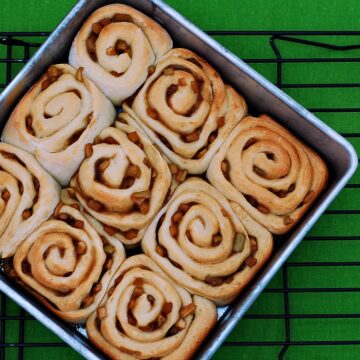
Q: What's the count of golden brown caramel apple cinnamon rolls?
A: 9